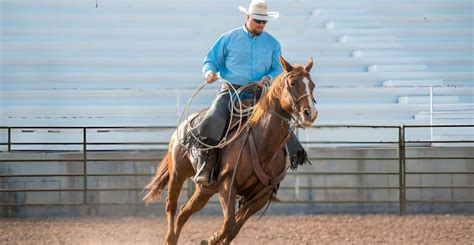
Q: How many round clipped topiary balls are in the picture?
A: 0